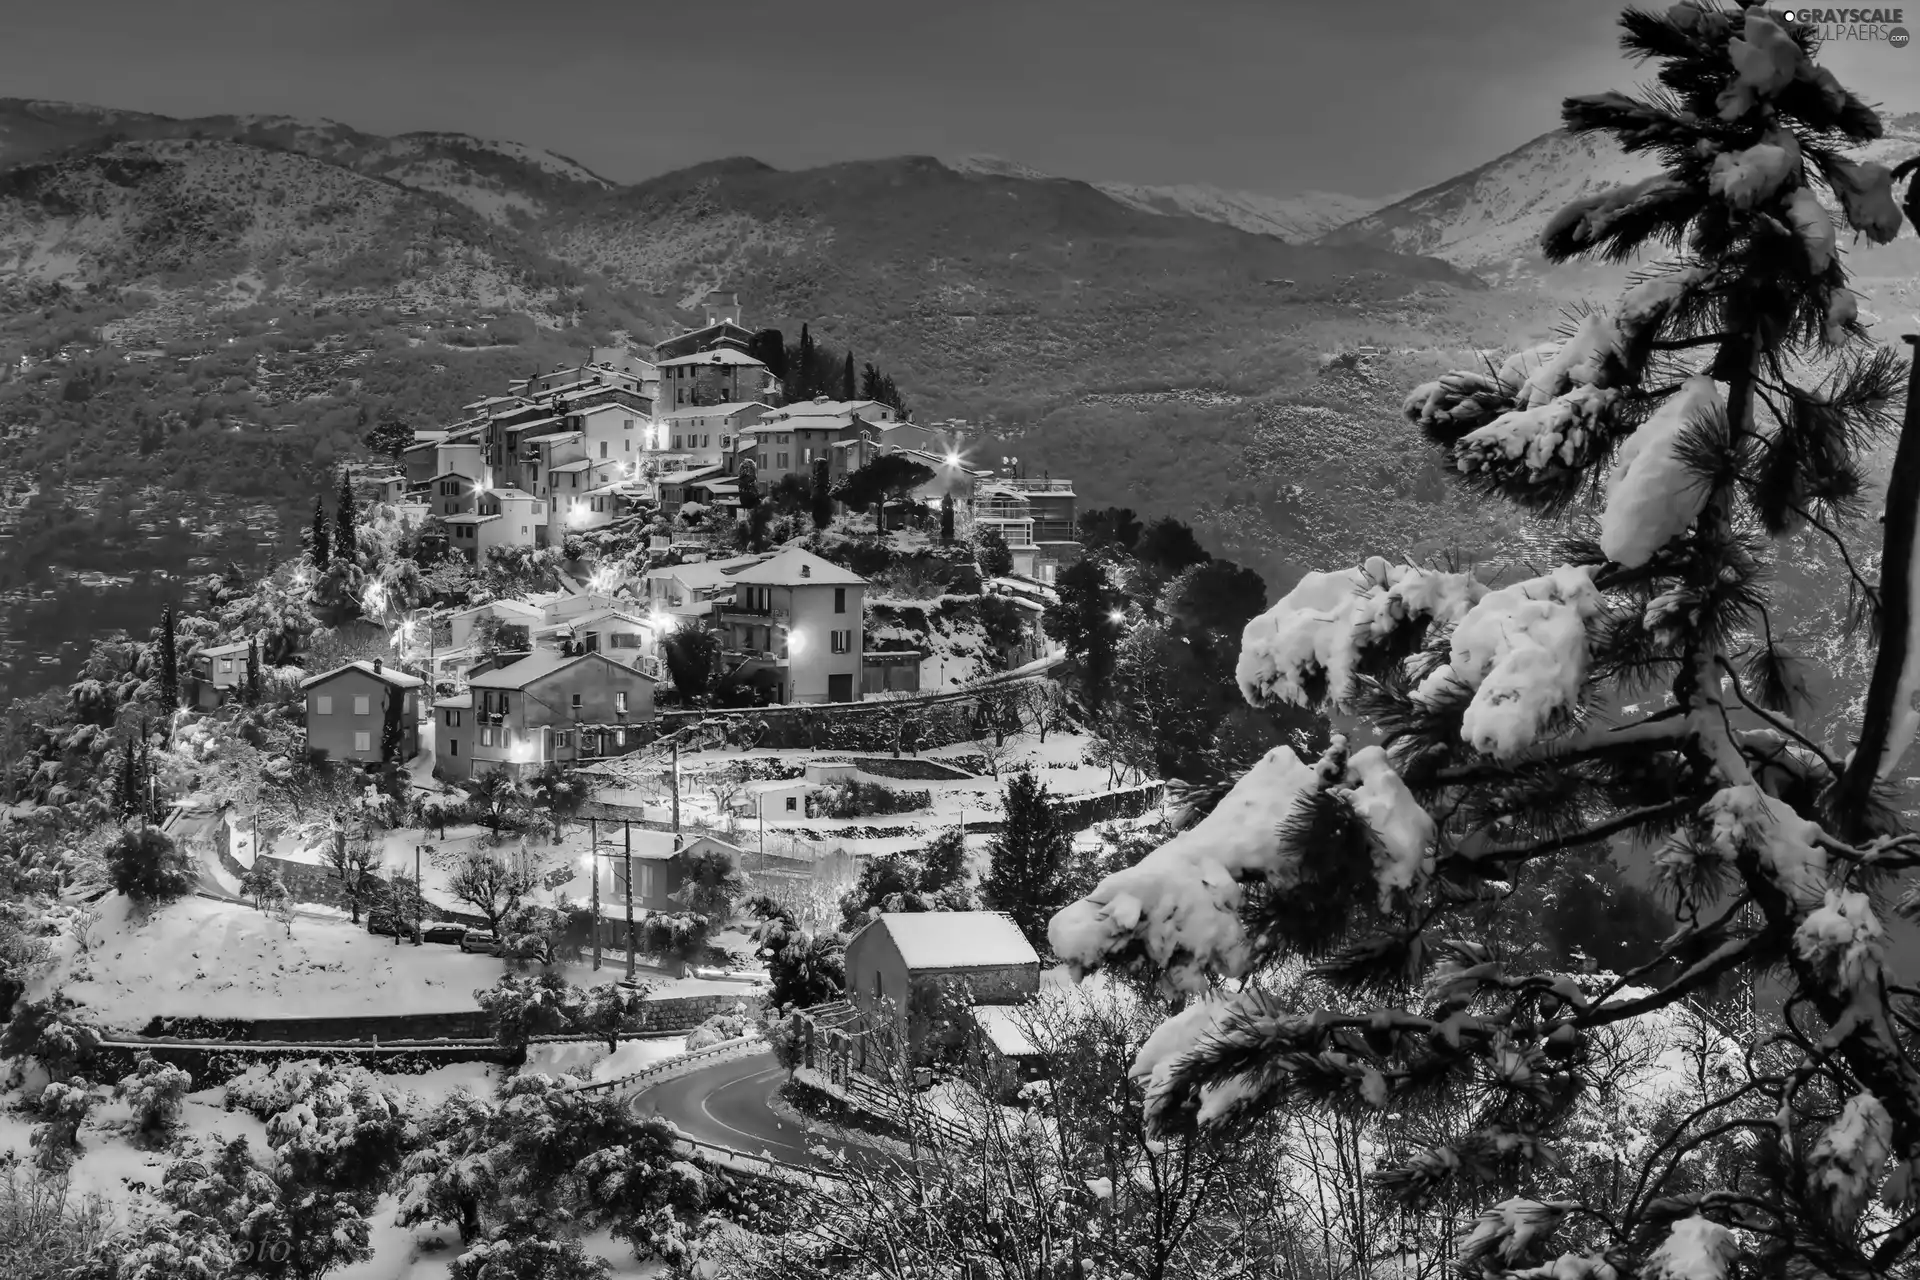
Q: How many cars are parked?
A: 3